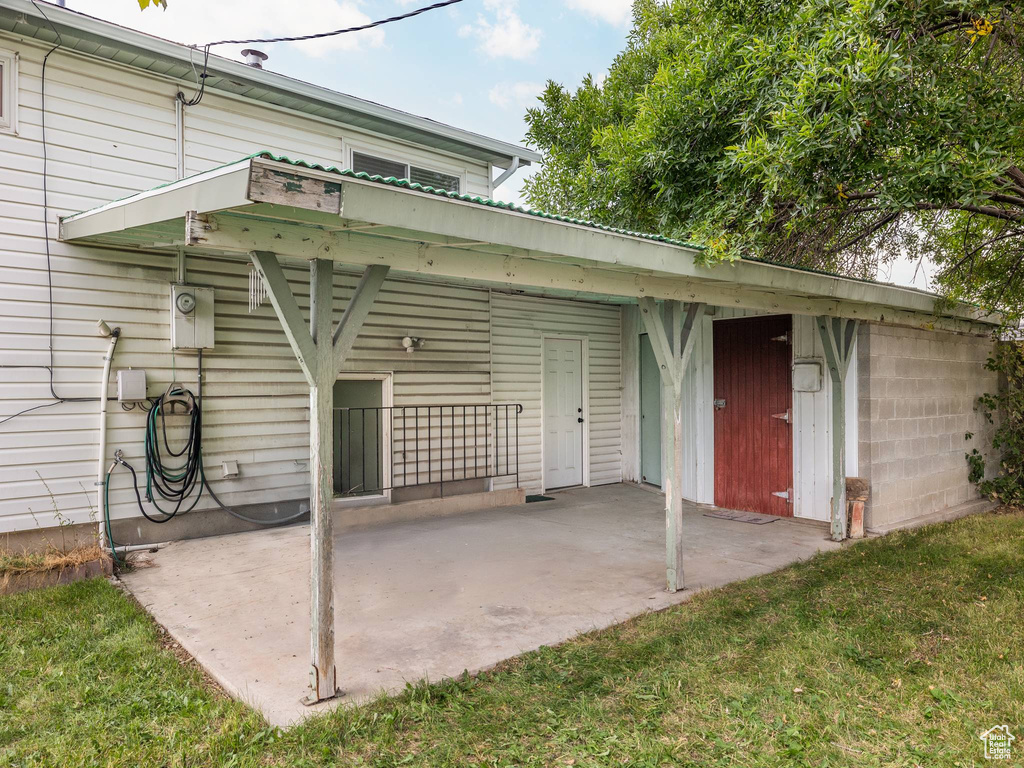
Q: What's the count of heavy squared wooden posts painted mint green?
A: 3